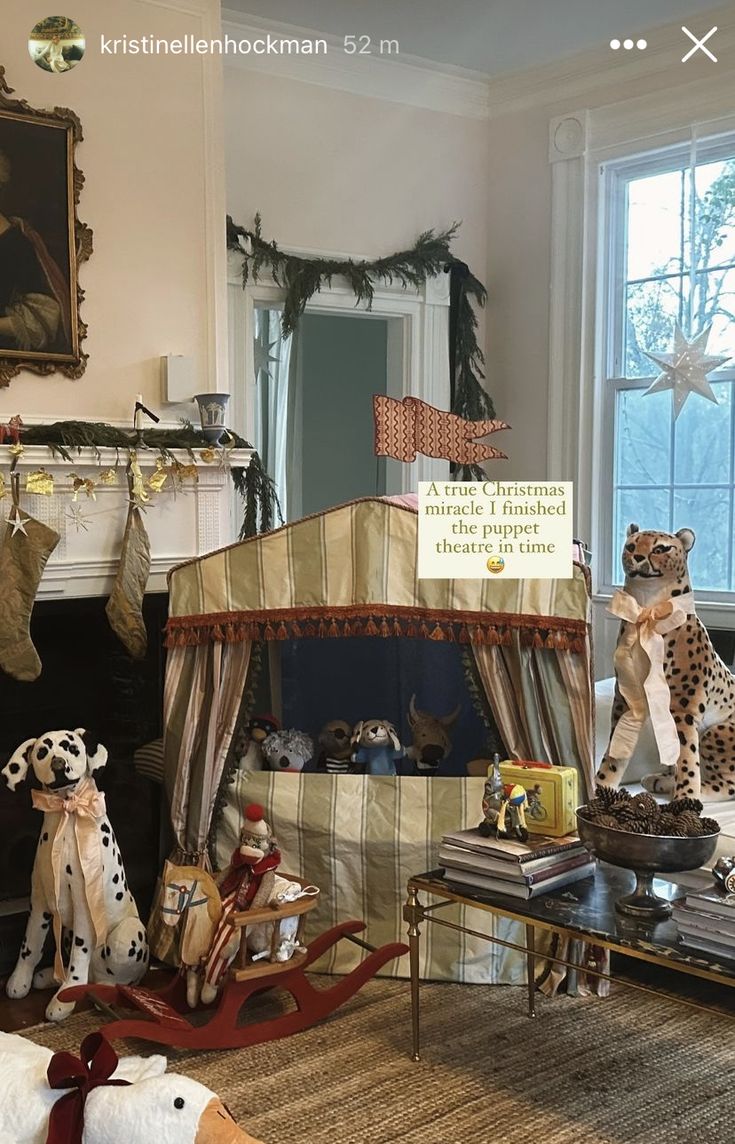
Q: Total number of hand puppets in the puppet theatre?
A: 5